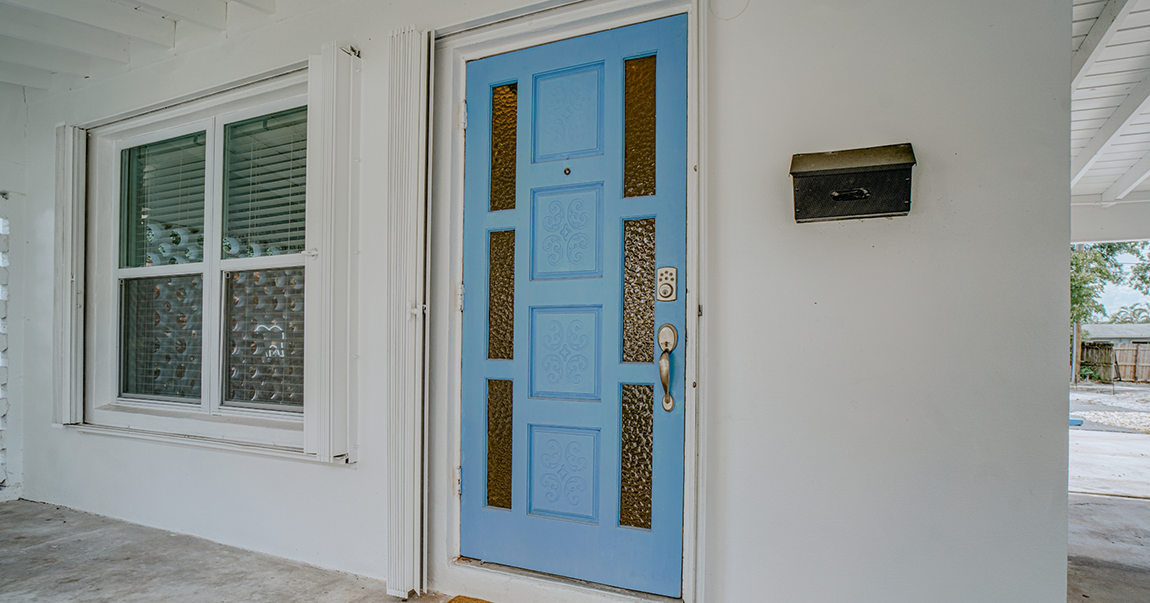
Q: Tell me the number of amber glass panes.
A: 6